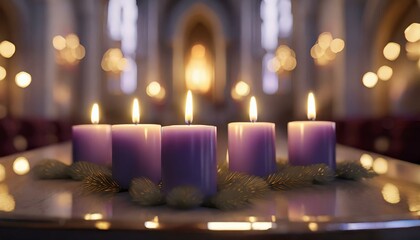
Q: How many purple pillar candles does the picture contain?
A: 5